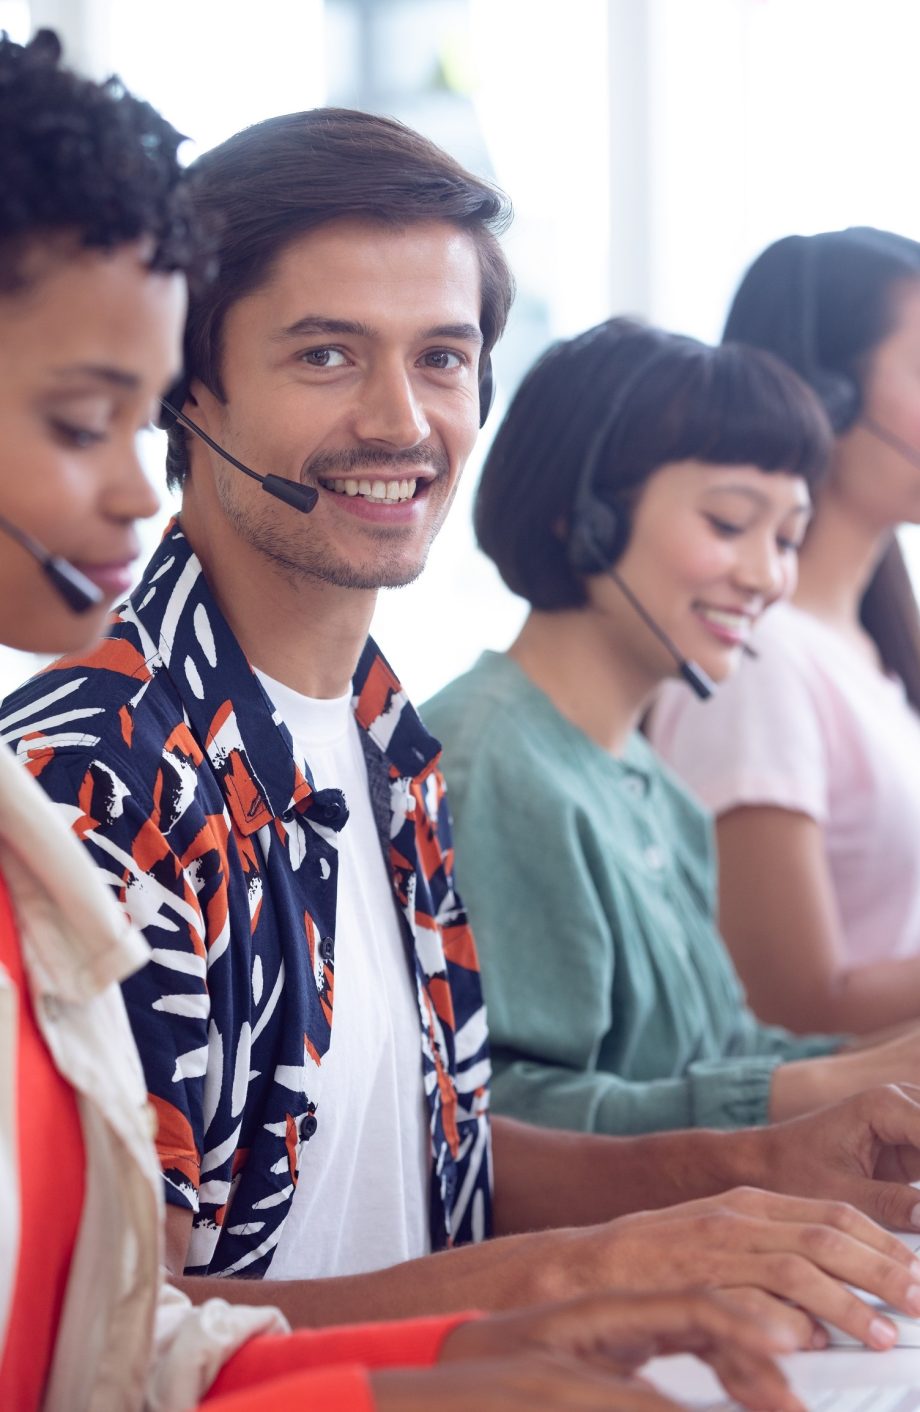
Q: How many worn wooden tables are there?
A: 0